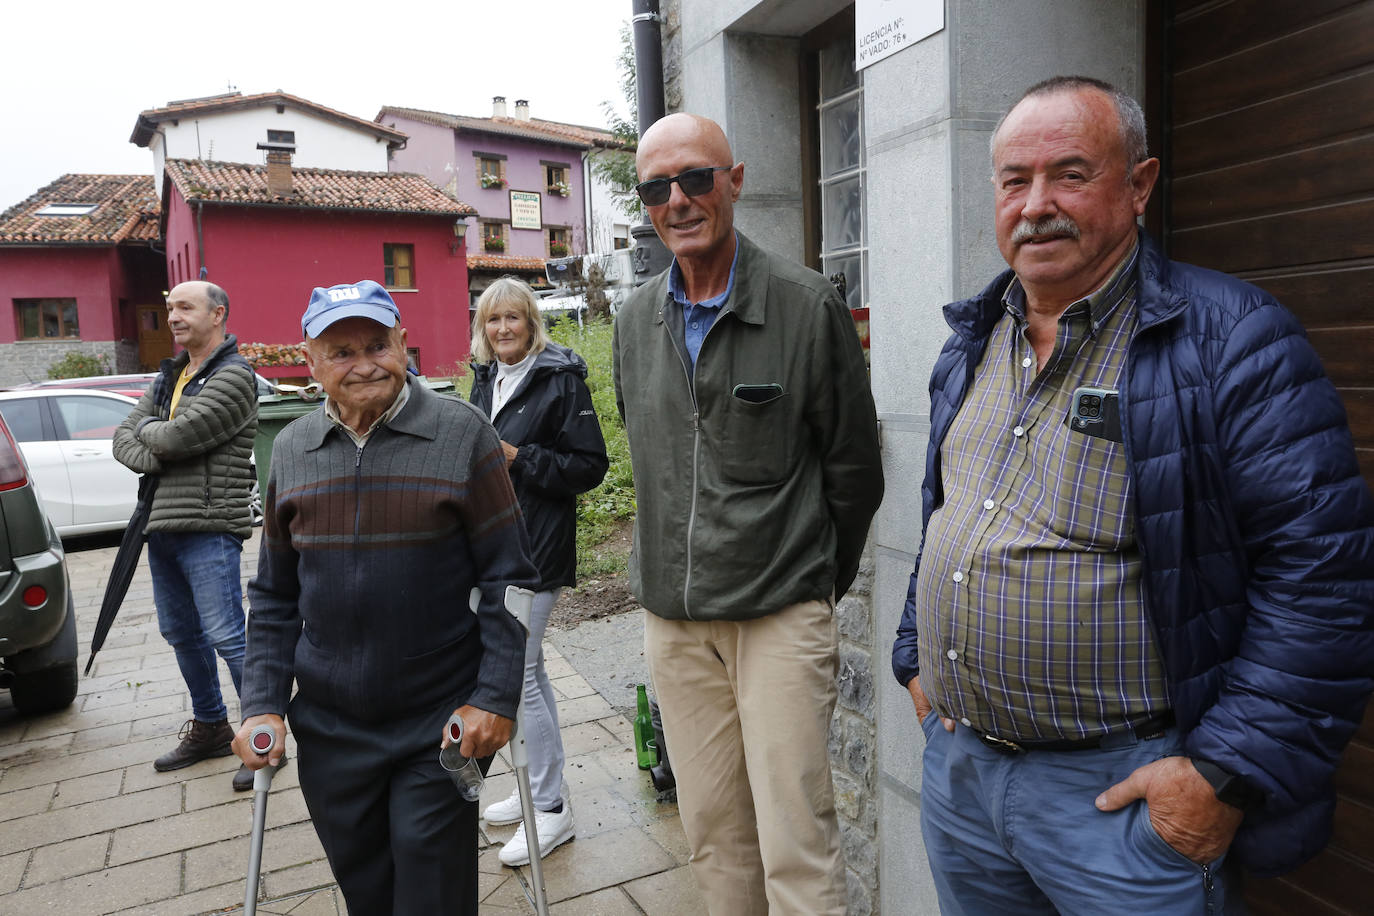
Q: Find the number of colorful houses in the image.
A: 3